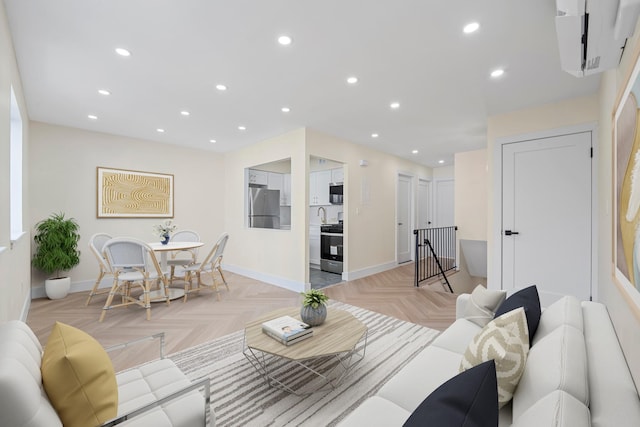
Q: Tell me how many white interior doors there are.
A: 4